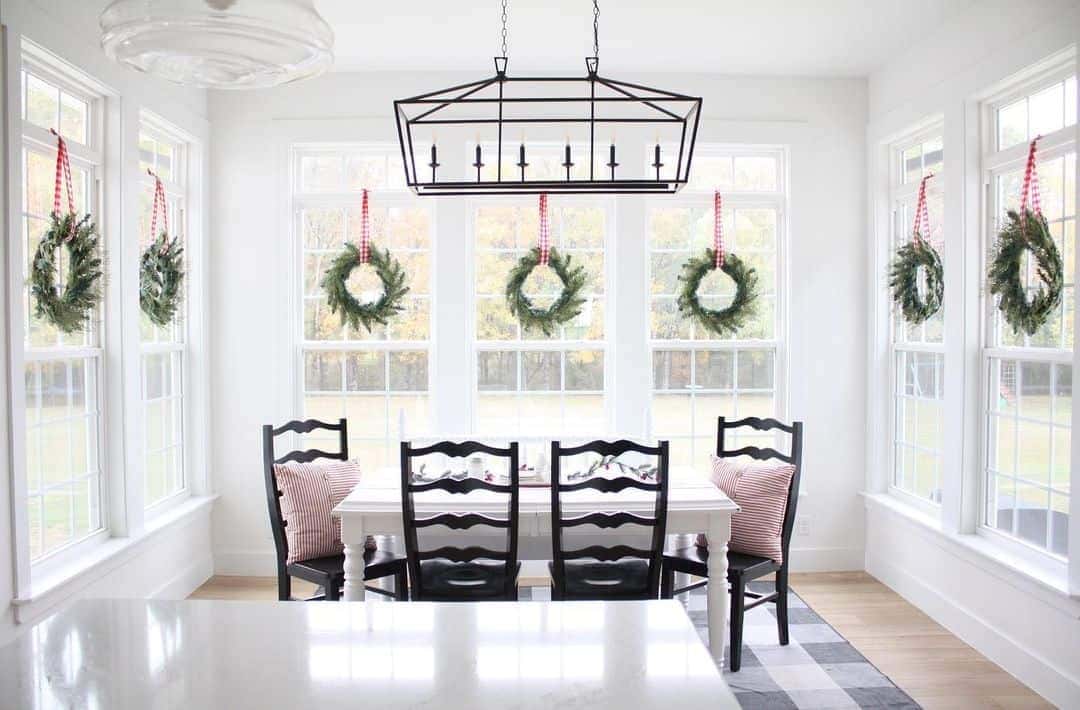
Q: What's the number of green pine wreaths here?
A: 7